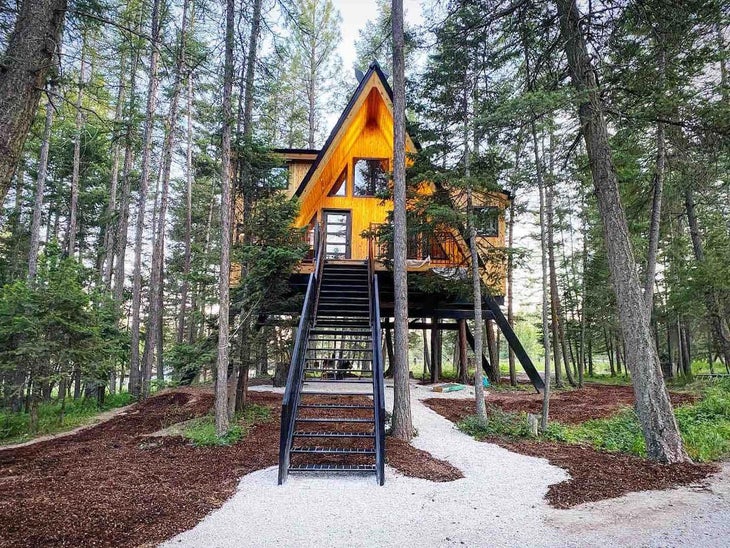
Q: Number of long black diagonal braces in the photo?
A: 2